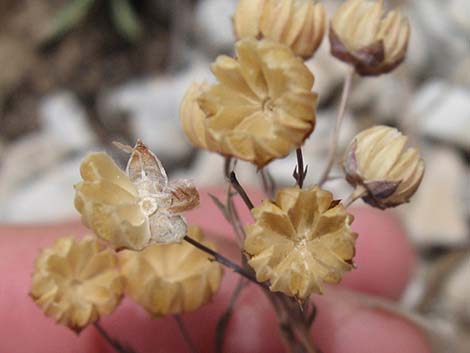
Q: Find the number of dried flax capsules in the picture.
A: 9